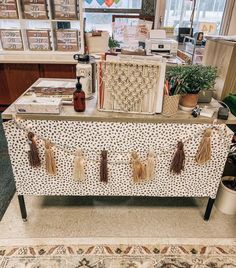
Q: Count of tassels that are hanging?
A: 8